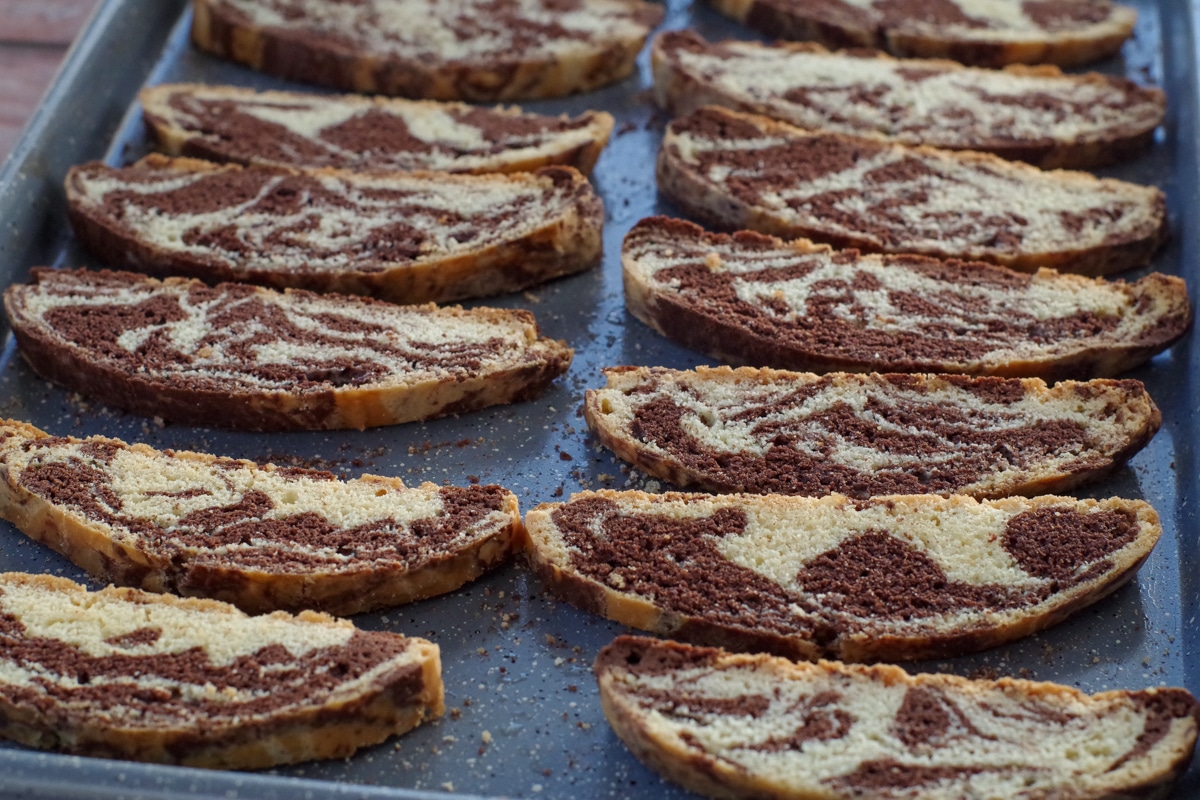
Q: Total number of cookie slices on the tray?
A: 13